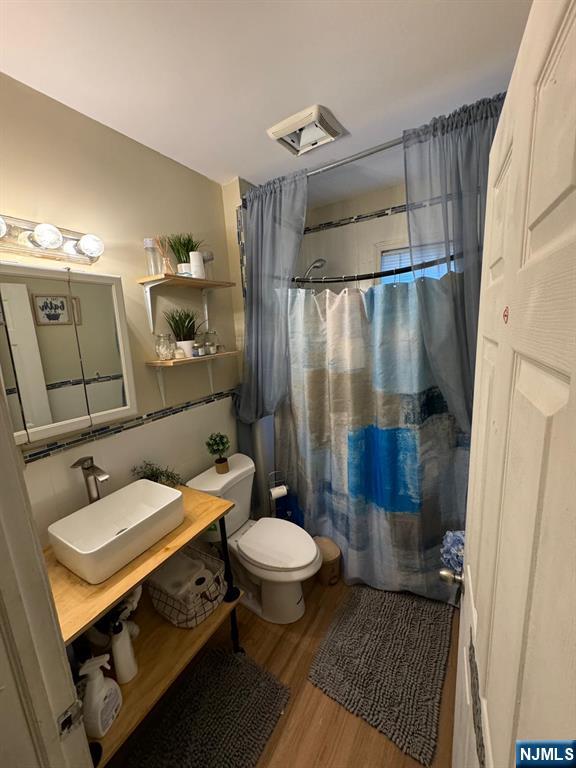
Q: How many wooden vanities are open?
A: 1